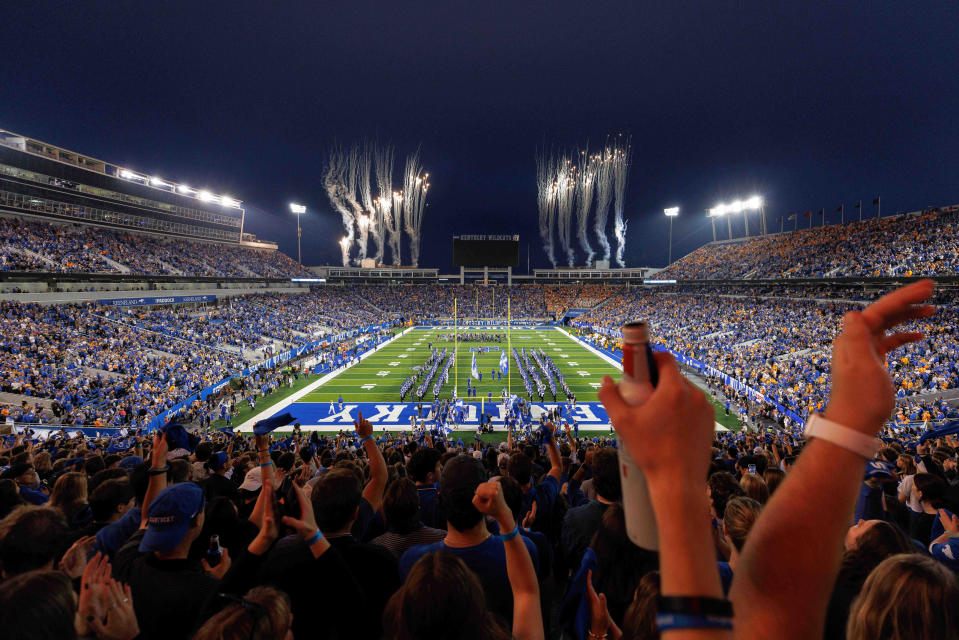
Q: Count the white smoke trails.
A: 10